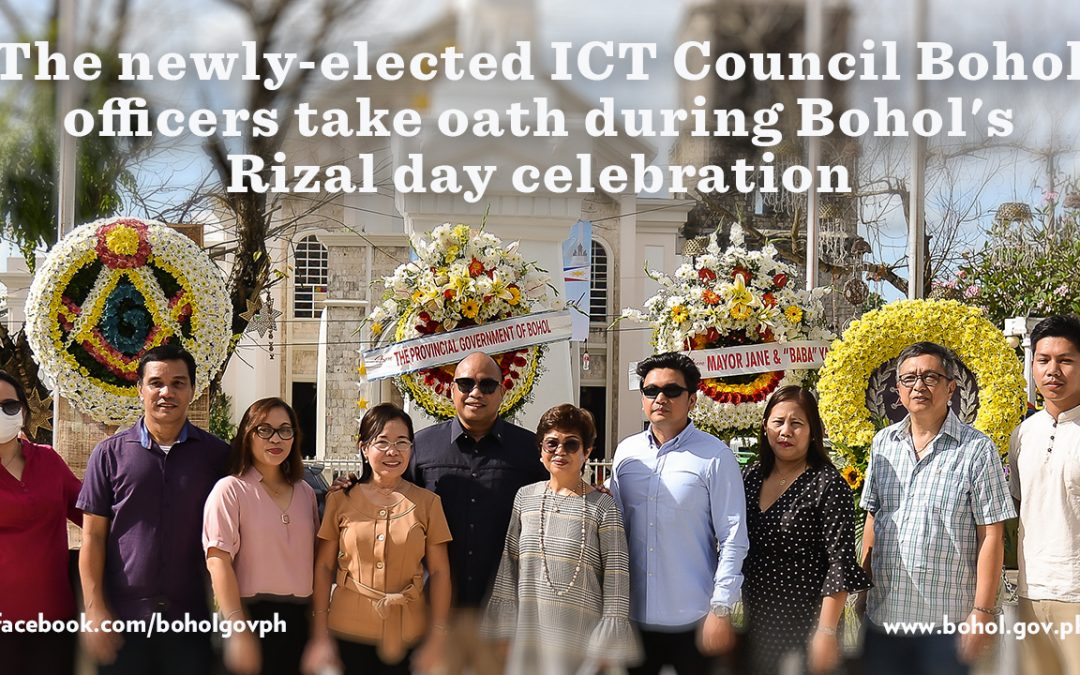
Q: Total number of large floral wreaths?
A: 4